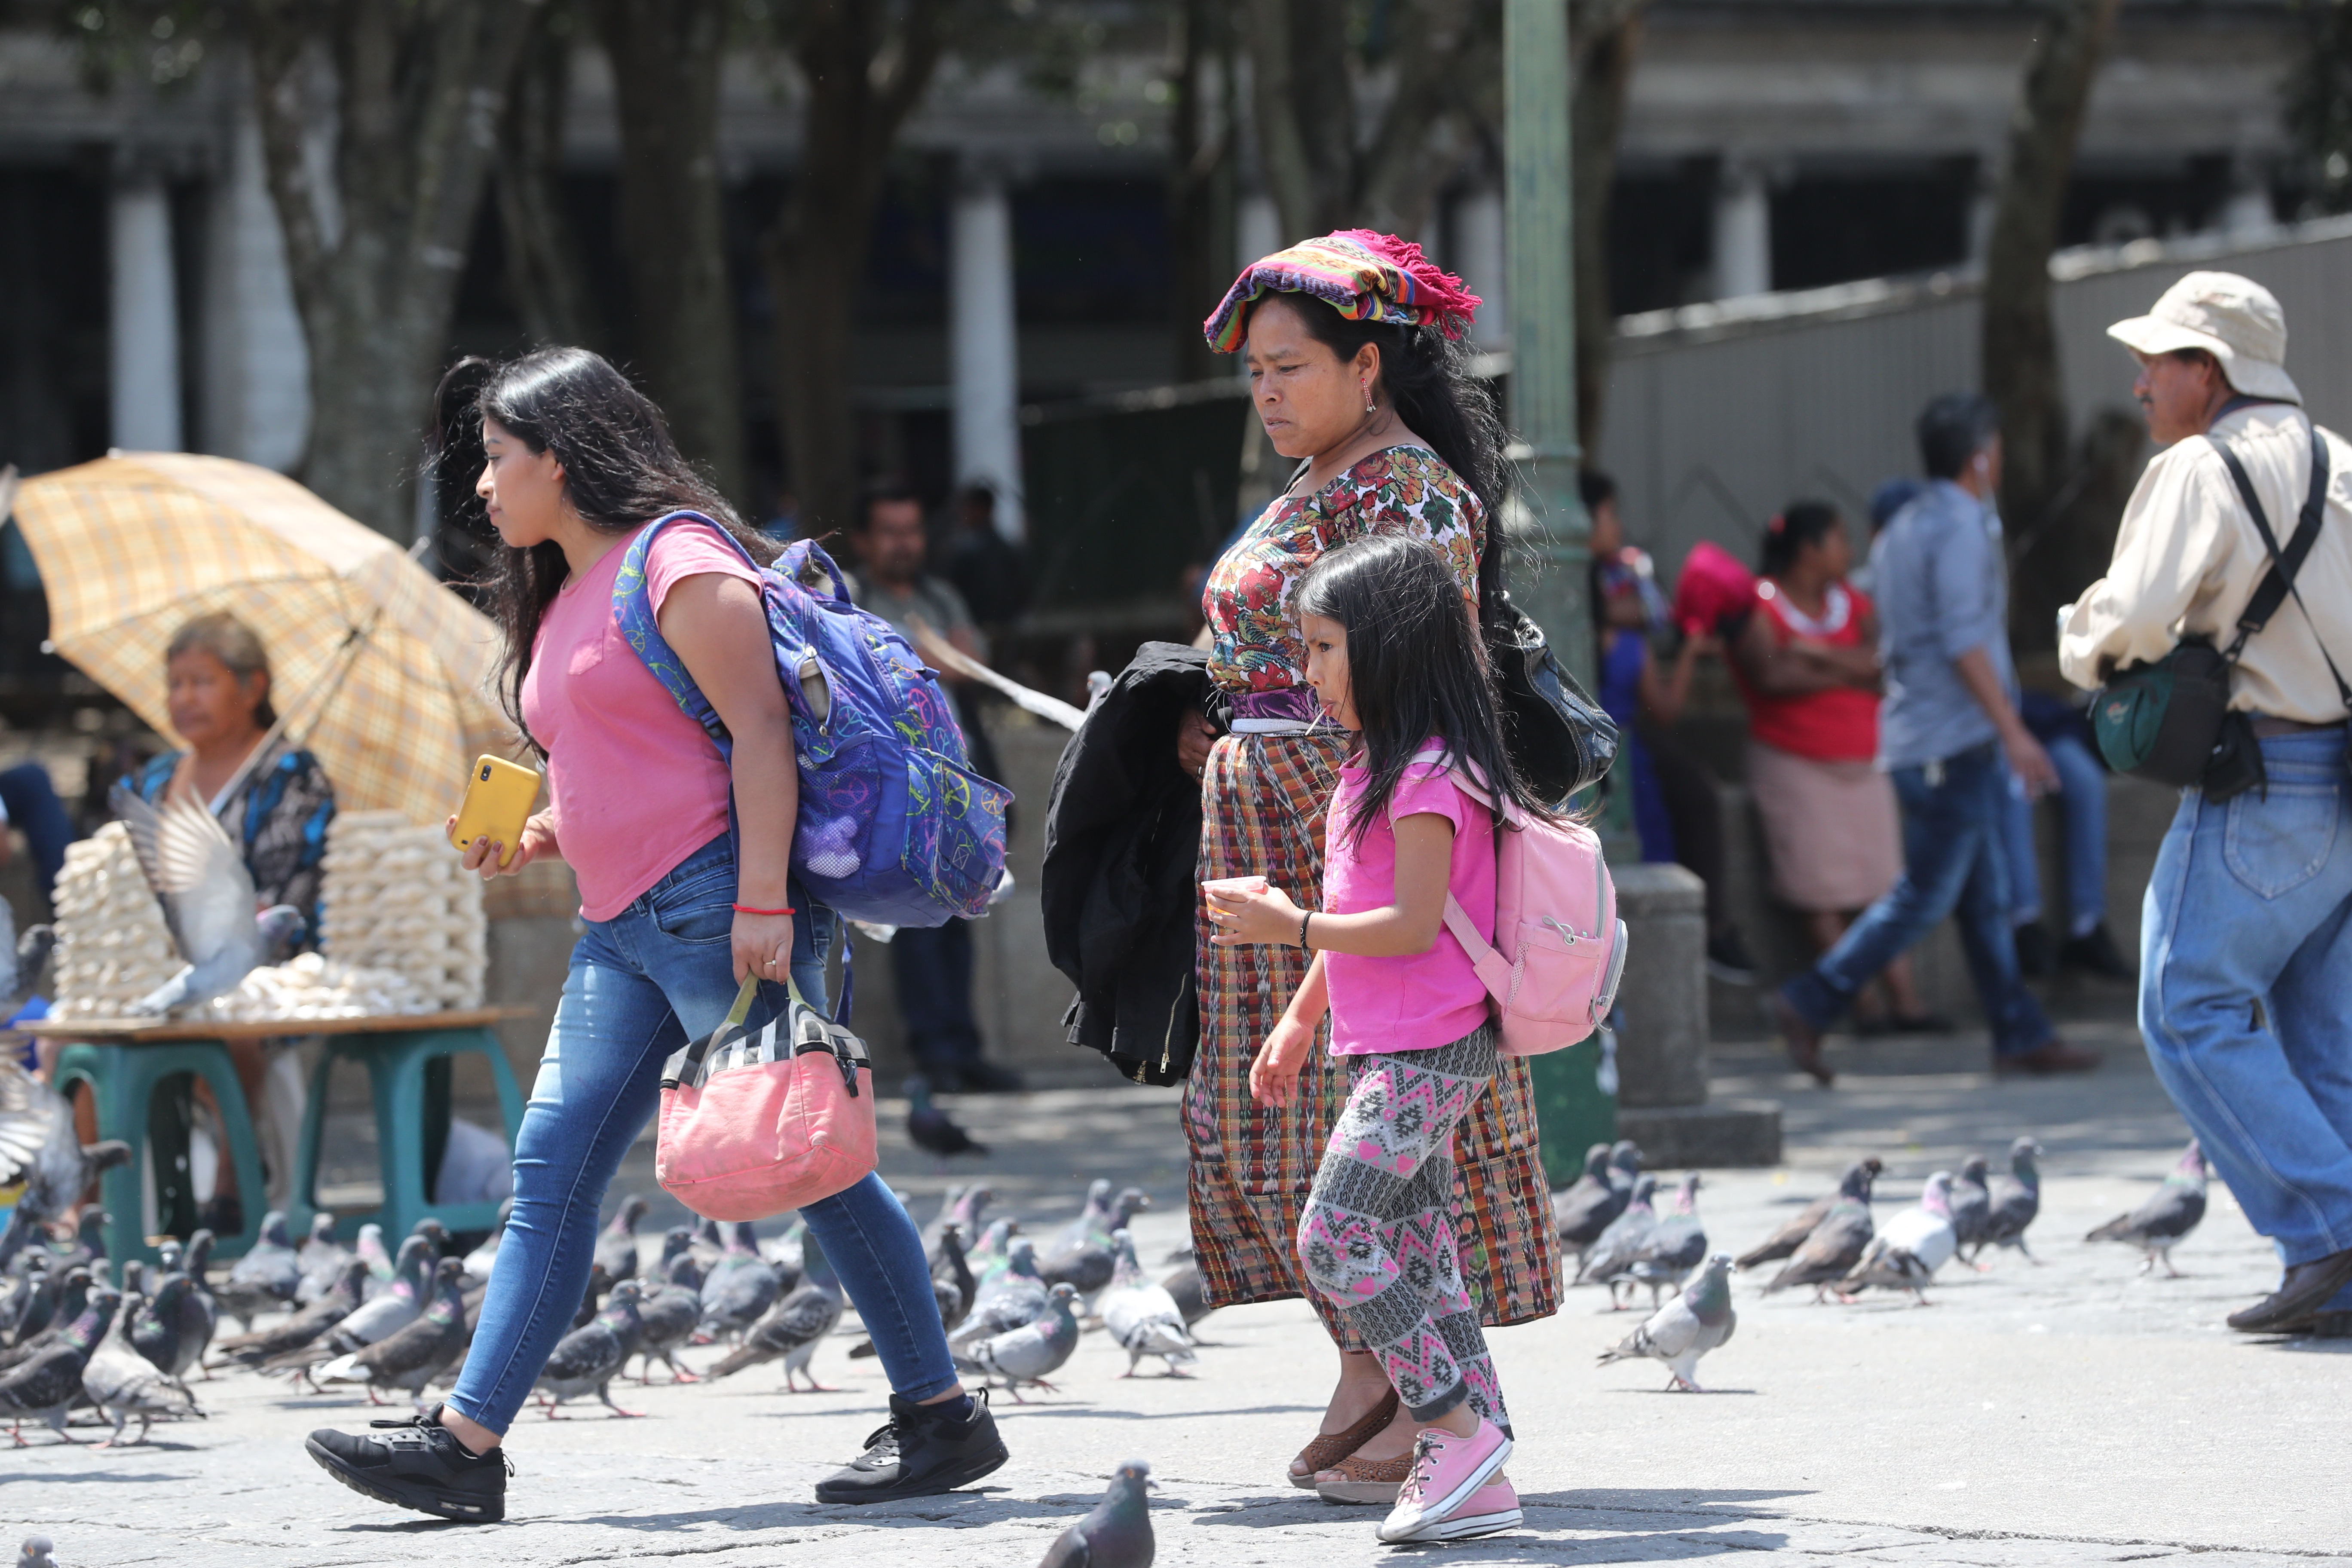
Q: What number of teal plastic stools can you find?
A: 2